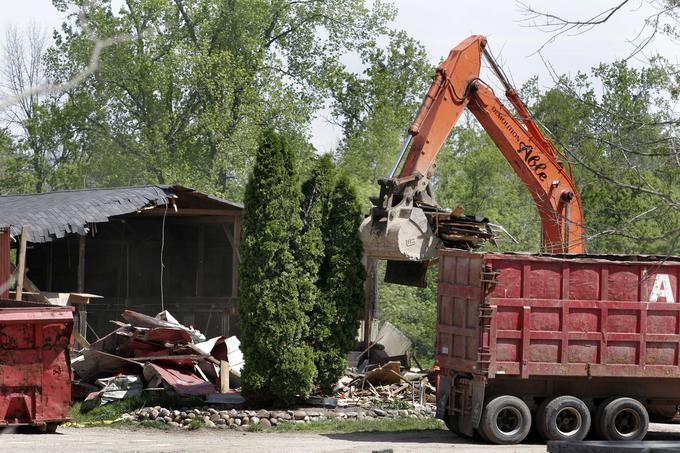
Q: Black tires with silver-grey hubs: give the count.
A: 3